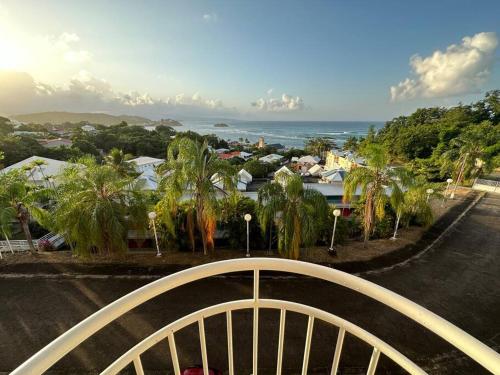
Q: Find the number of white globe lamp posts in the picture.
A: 5